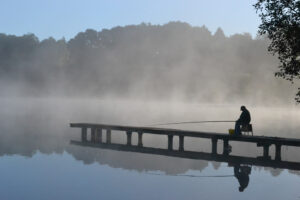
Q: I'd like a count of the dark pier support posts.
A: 12